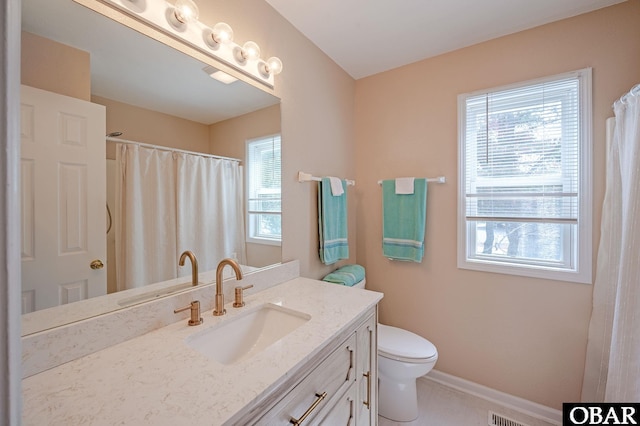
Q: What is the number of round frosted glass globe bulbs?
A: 4